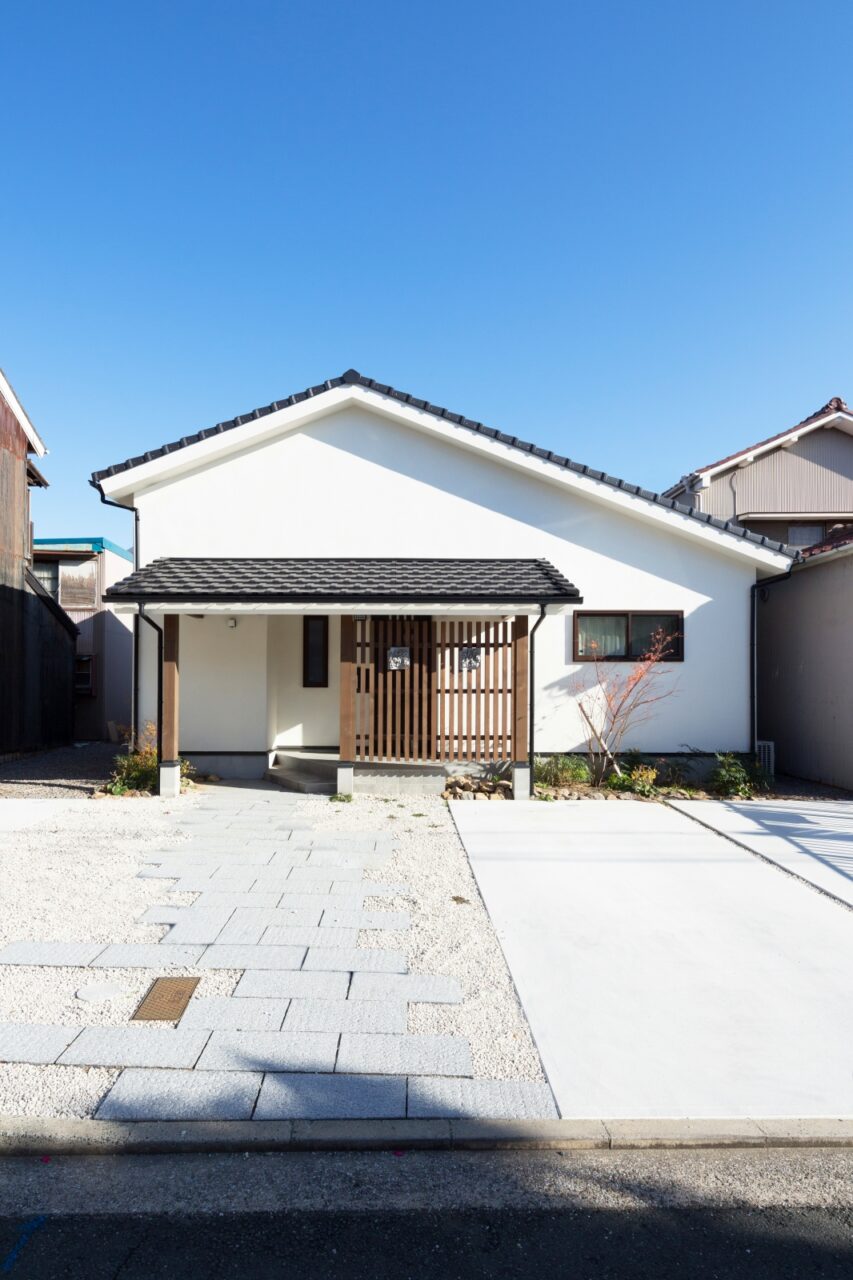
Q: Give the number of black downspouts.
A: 4